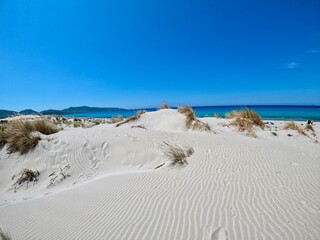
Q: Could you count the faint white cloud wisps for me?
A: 2